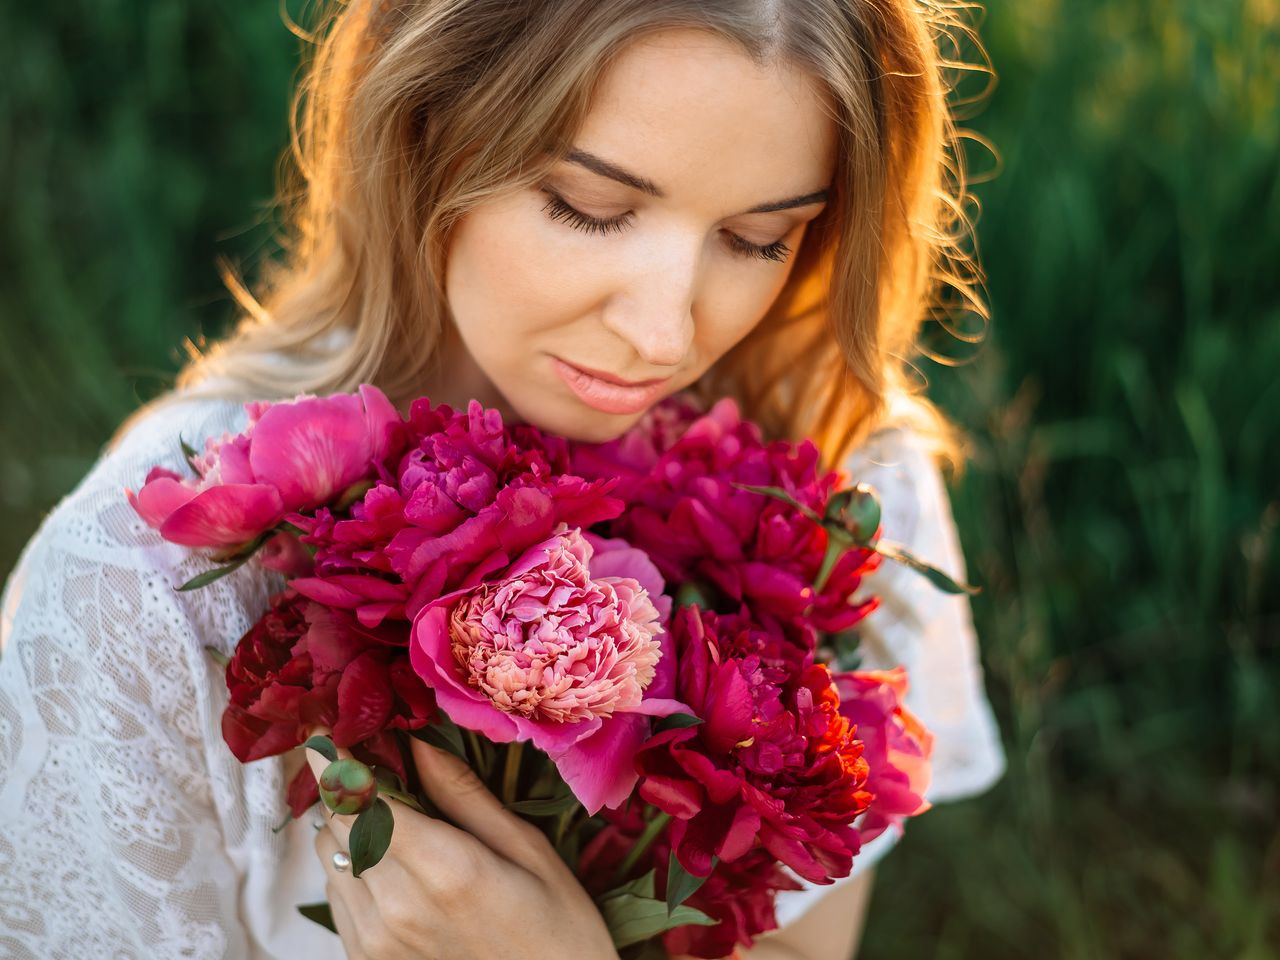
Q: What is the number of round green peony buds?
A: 2